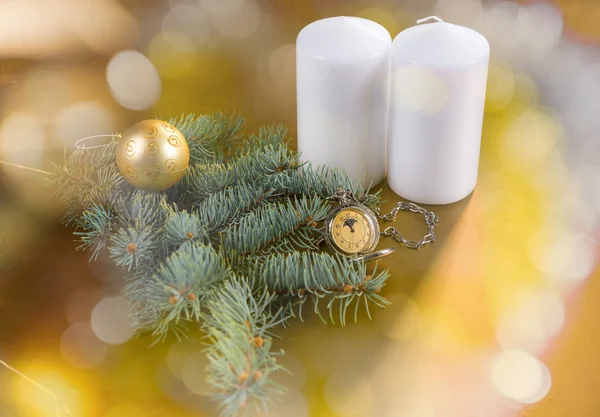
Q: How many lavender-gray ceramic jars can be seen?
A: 0